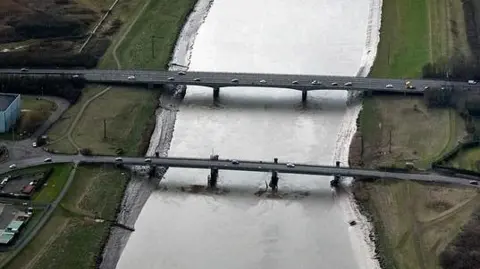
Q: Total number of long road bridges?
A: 2